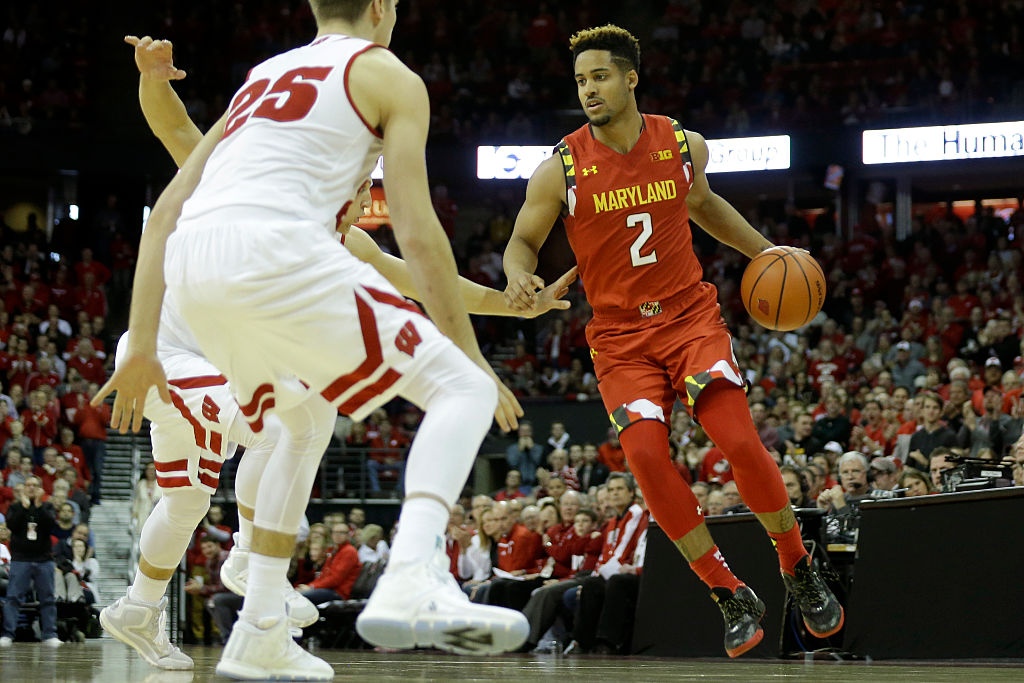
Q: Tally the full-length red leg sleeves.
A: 2